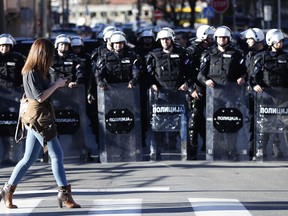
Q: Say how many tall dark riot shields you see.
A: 6